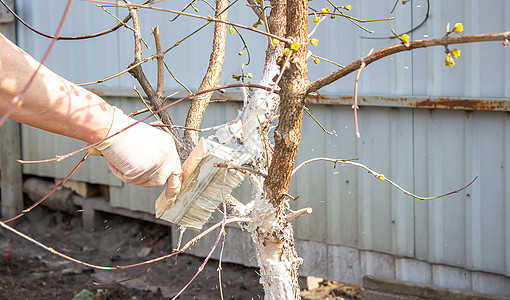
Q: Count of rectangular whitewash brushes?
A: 1